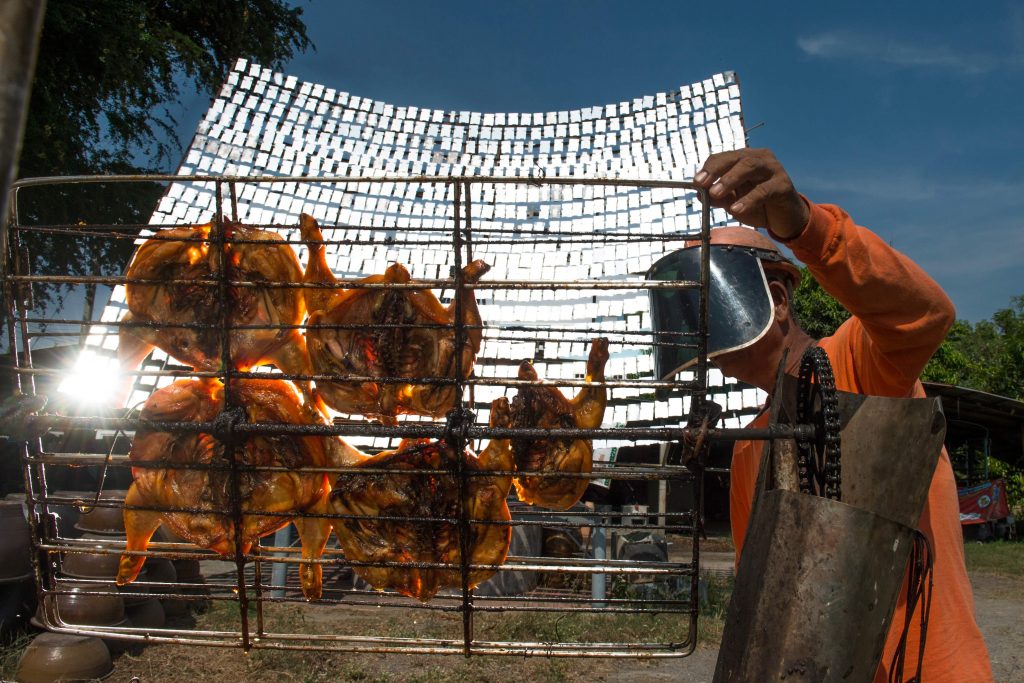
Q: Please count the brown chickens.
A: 5